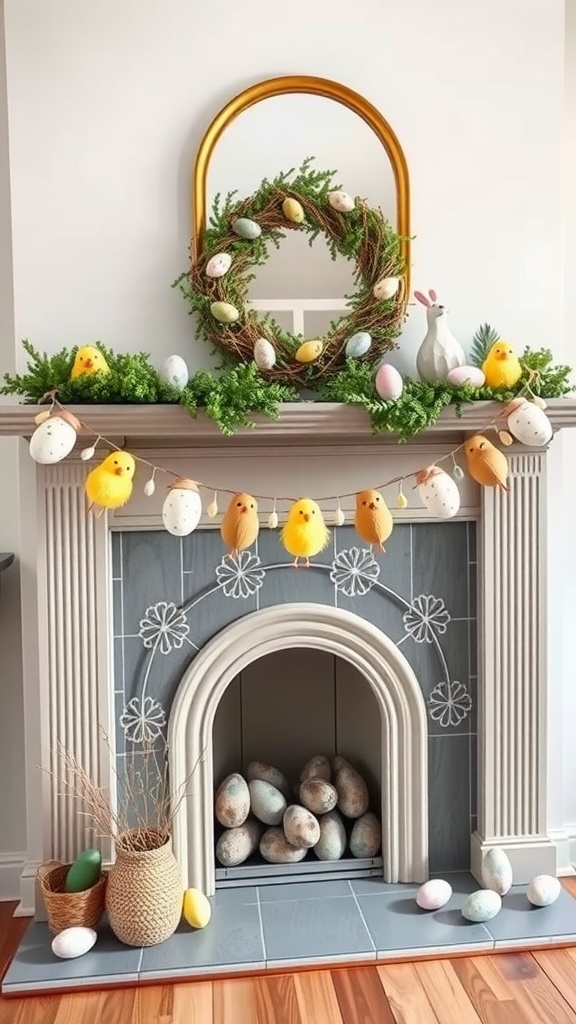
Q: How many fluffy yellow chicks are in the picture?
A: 4